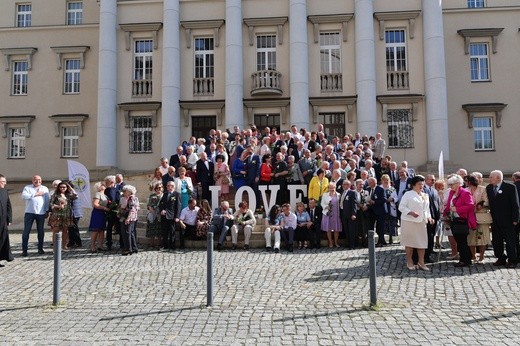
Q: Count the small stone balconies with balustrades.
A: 5